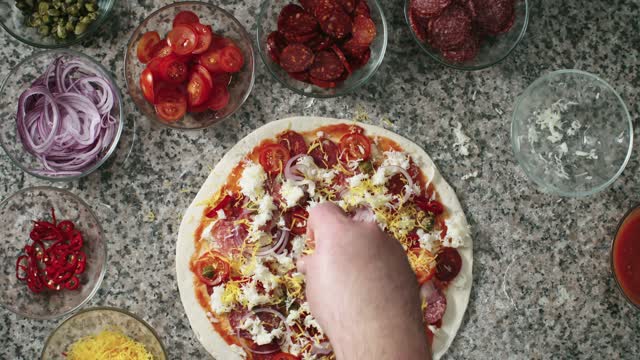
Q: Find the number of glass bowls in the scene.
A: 9